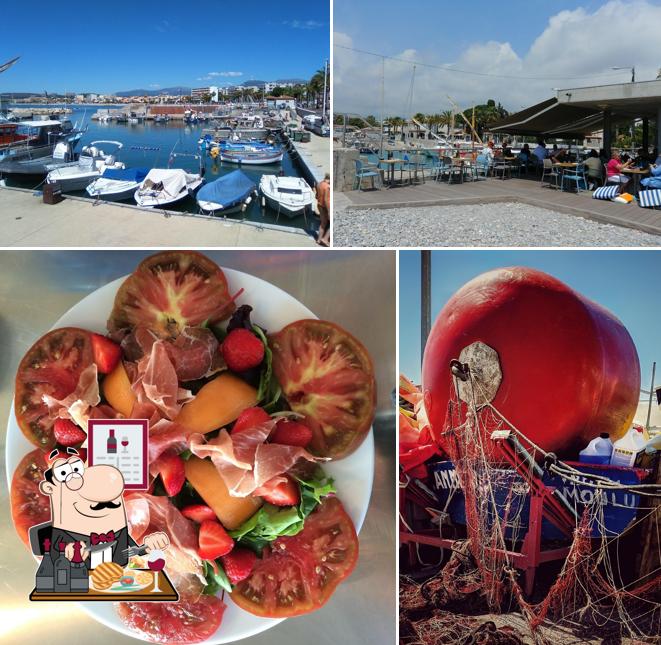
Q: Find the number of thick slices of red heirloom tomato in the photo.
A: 6